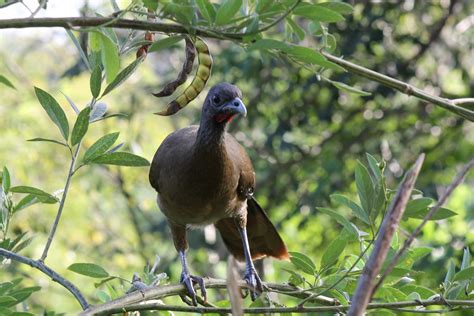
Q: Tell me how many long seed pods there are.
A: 2